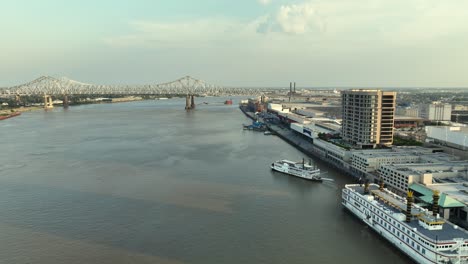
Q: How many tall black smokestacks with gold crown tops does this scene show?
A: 2